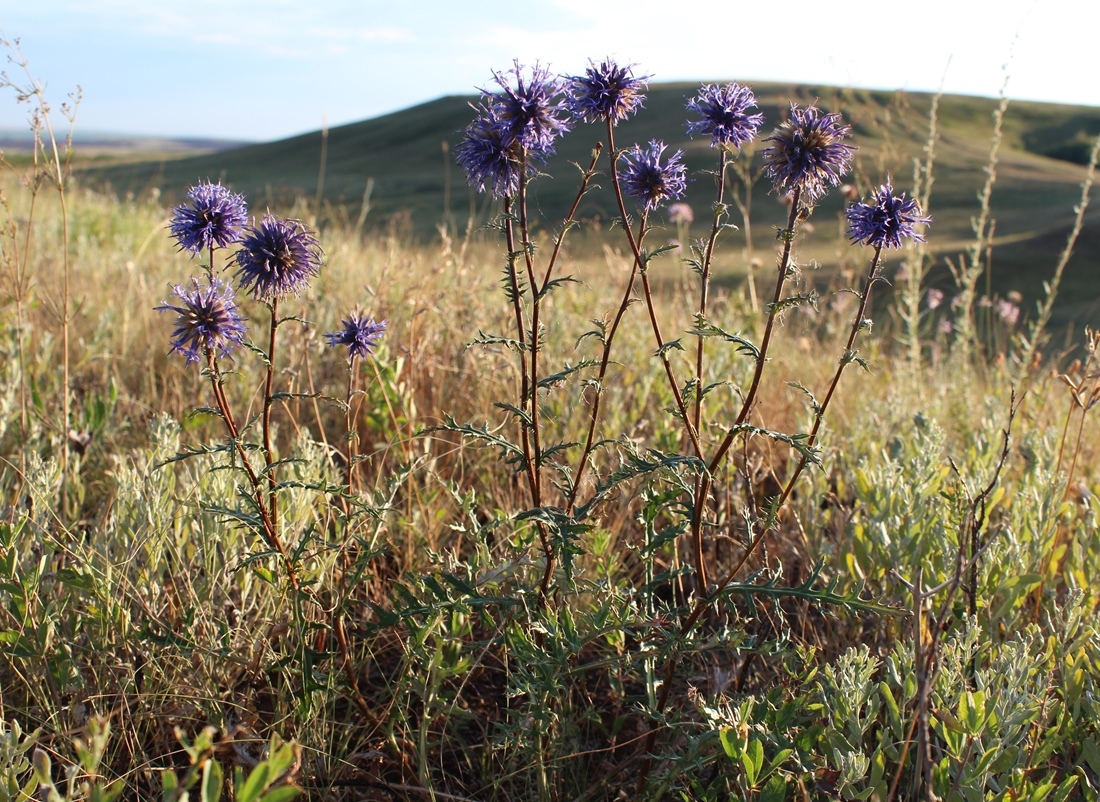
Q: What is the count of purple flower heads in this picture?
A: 11